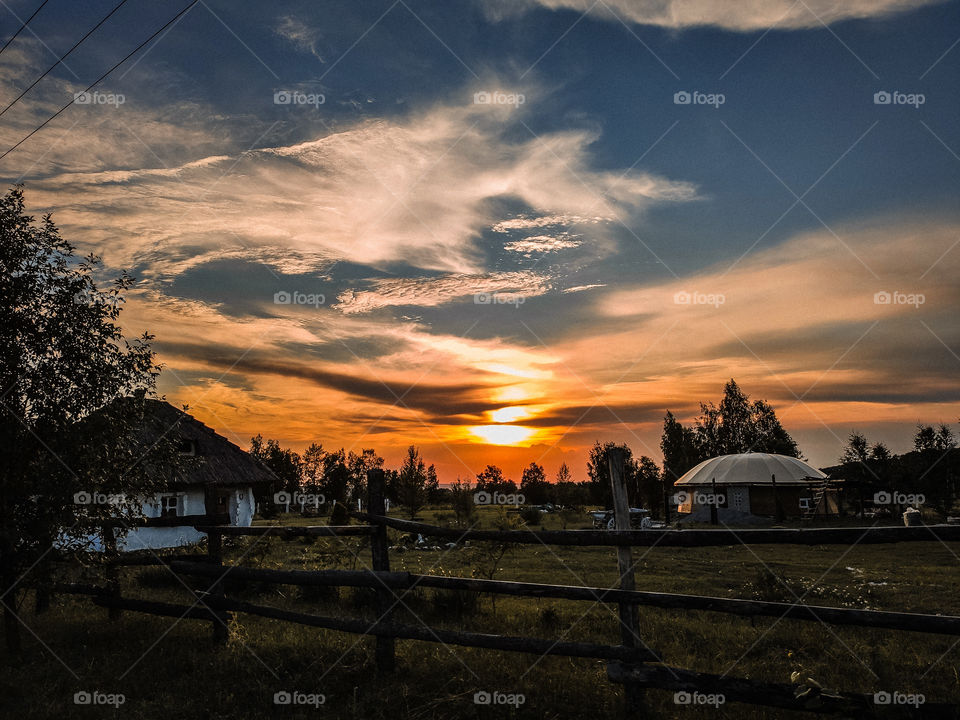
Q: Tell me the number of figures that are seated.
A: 0